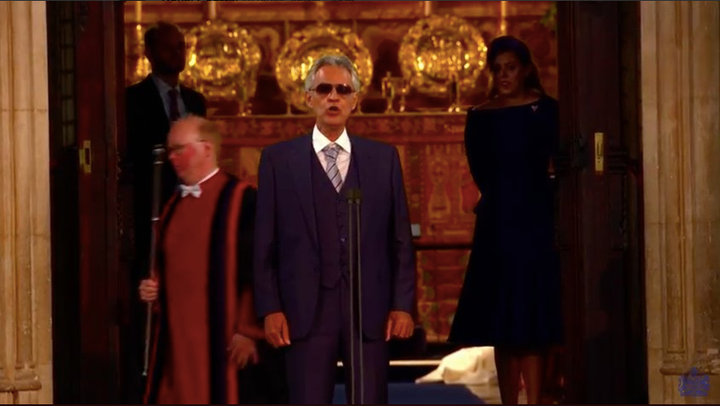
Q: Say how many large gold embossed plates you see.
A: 3